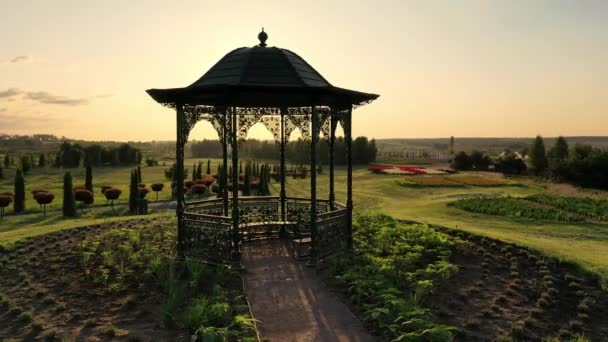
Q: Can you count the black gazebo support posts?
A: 7